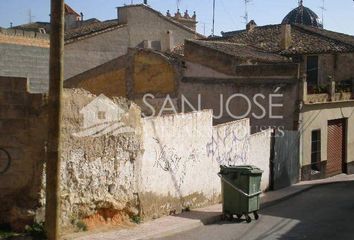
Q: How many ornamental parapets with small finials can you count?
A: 1